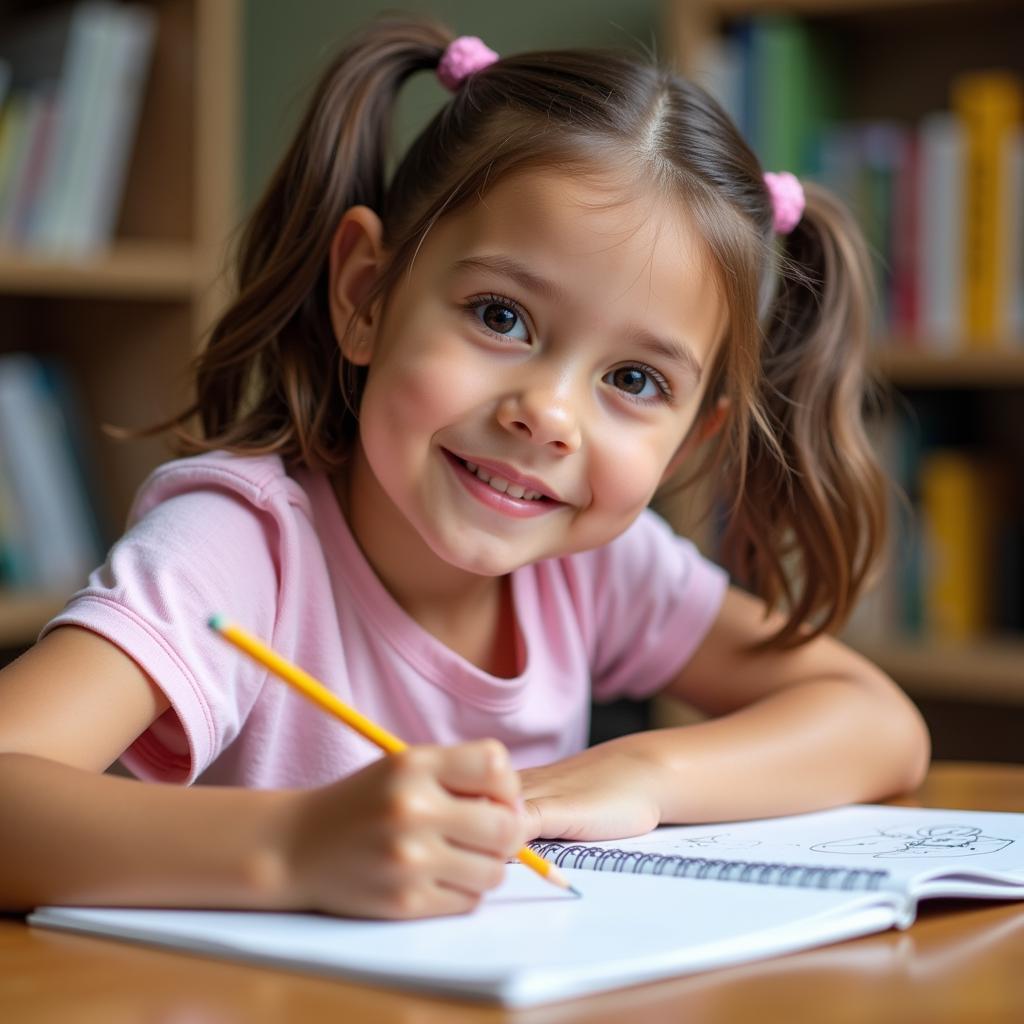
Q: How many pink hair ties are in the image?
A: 2